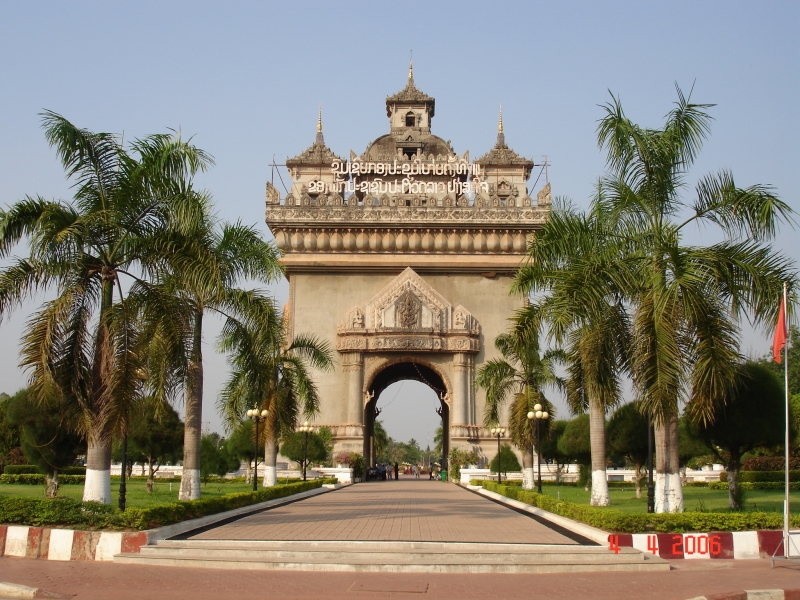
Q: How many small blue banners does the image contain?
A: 0